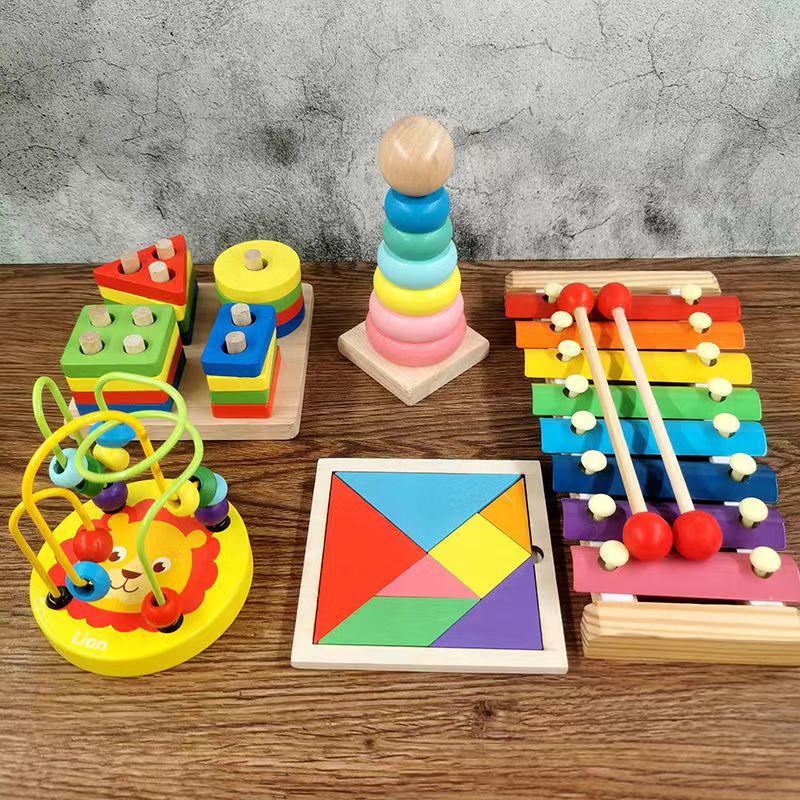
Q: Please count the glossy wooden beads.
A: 12